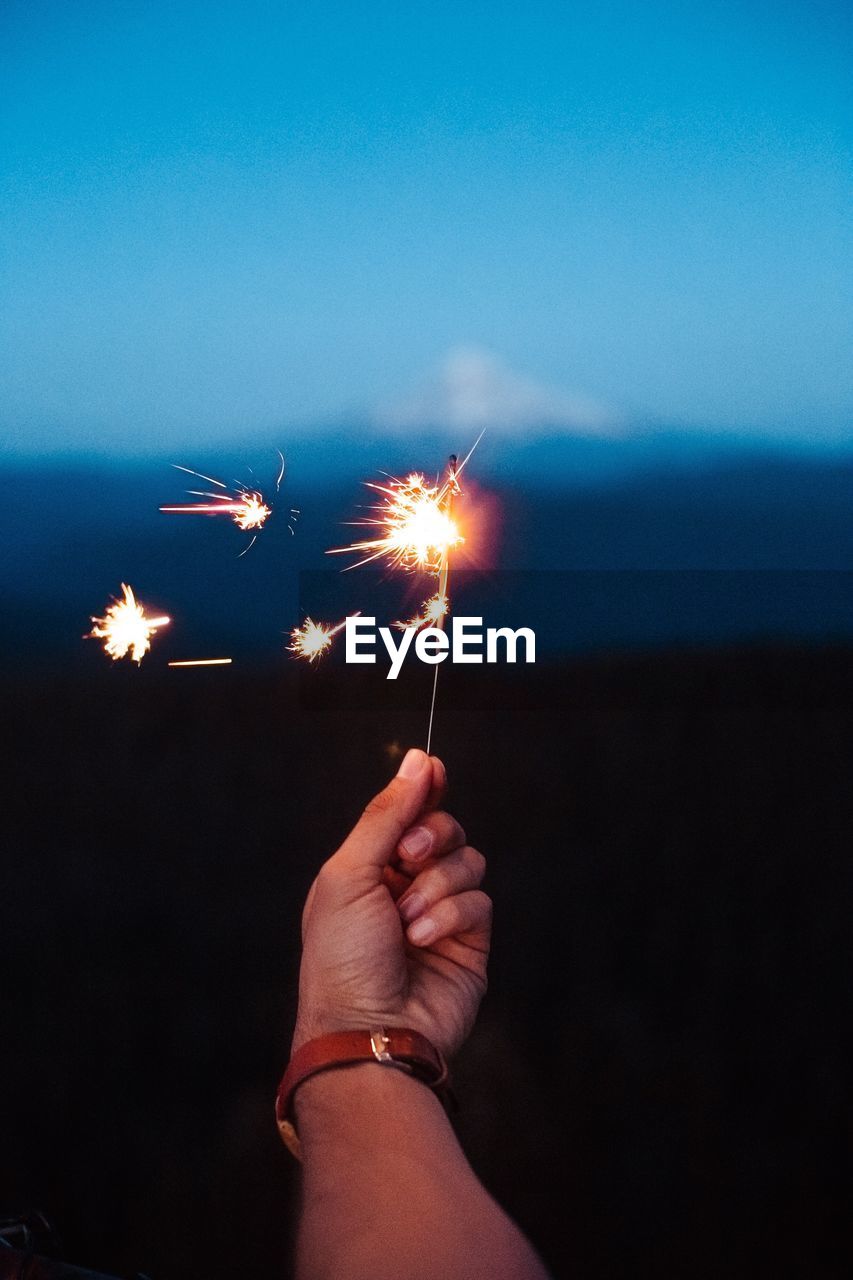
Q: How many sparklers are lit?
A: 1